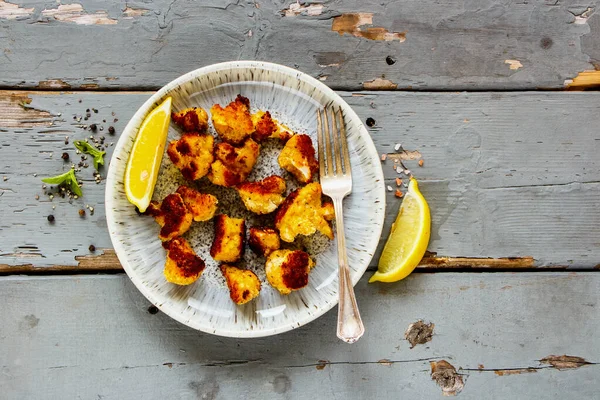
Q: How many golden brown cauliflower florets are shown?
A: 15